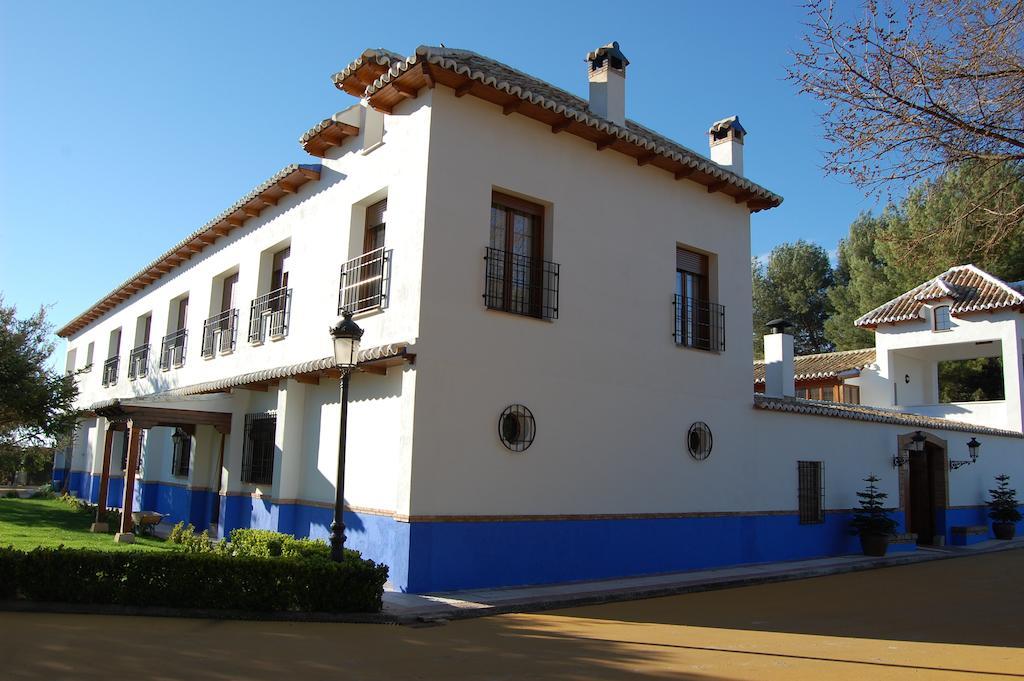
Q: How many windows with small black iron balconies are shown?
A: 8